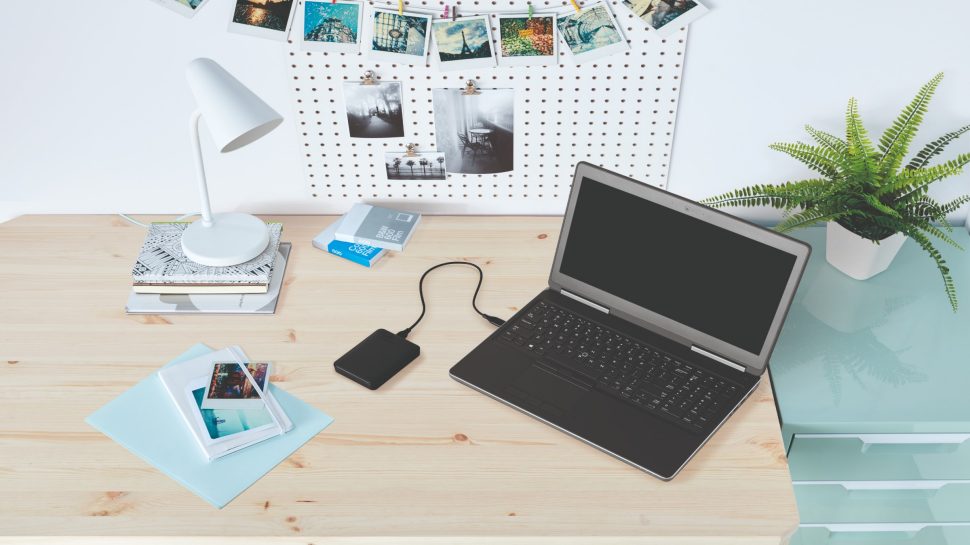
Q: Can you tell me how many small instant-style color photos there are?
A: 10